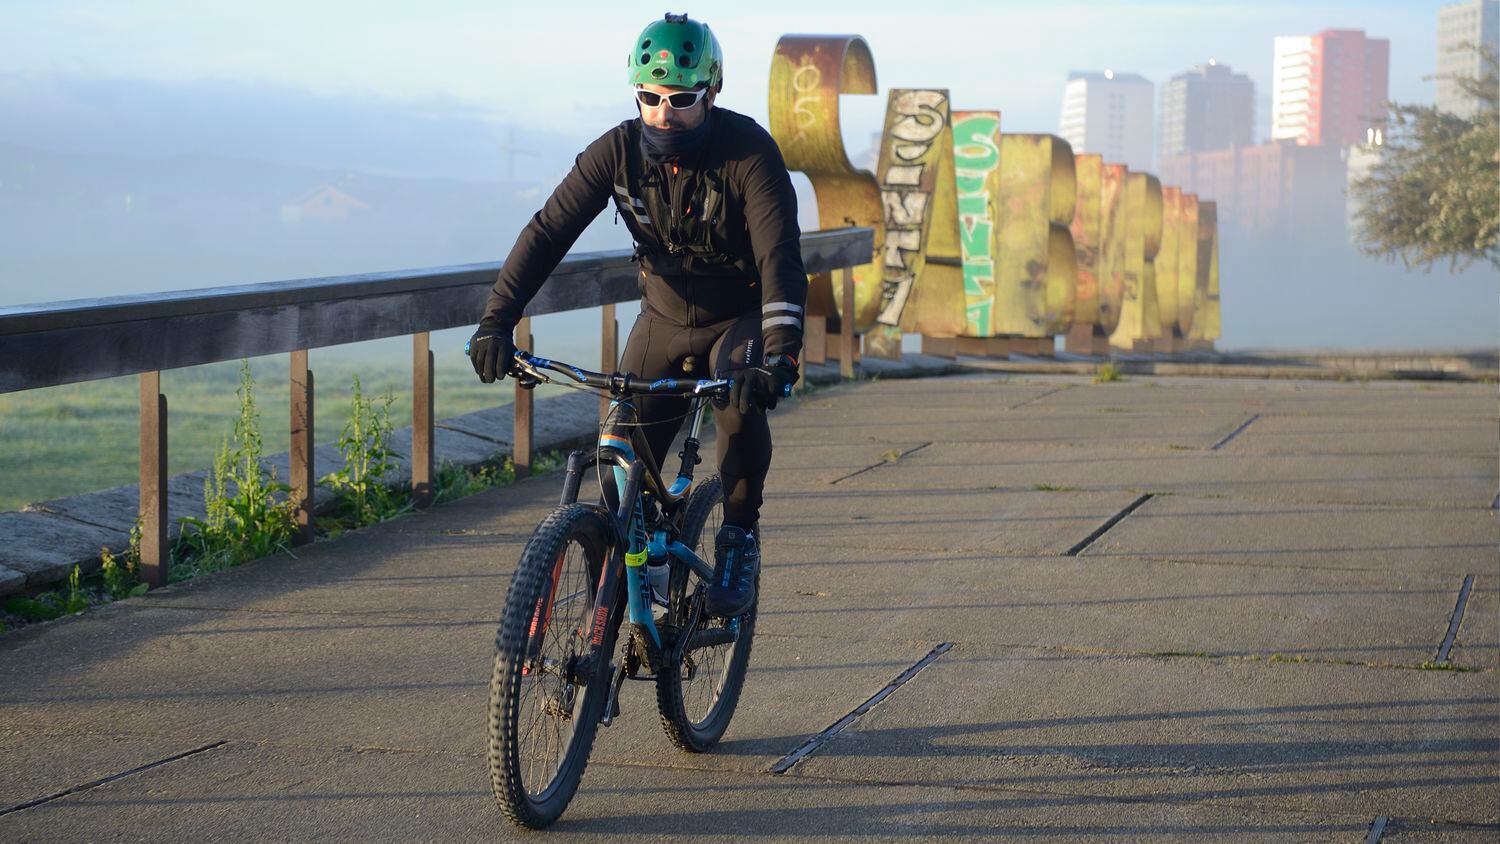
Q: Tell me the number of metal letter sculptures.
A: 8